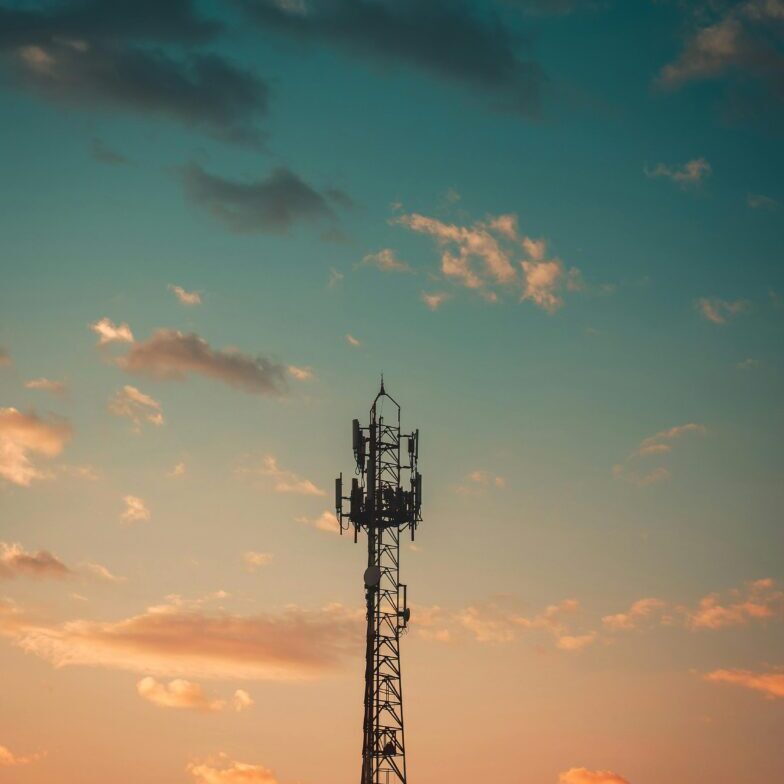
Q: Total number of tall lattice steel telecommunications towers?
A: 1